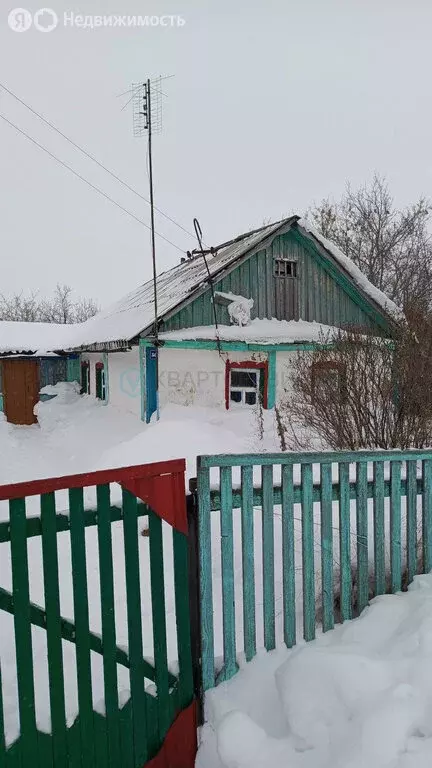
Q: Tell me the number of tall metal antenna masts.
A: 1